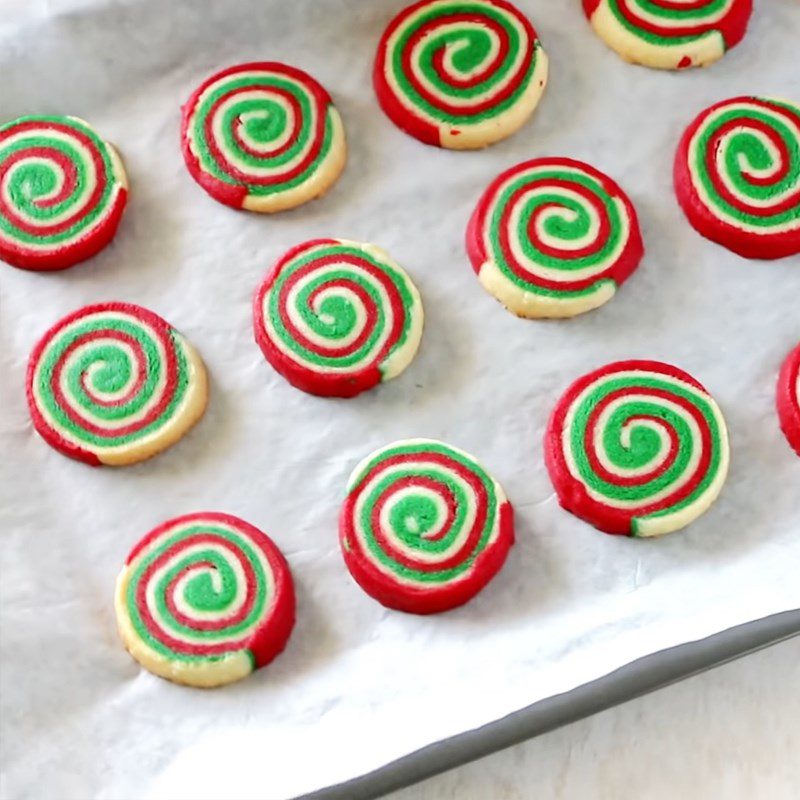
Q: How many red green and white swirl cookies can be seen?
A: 12